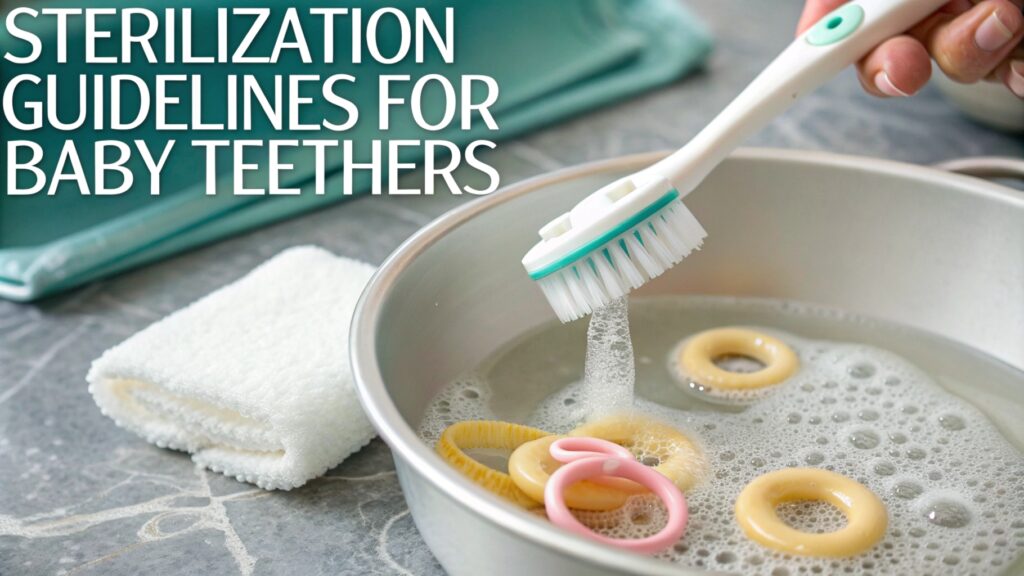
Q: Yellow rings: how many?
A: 5